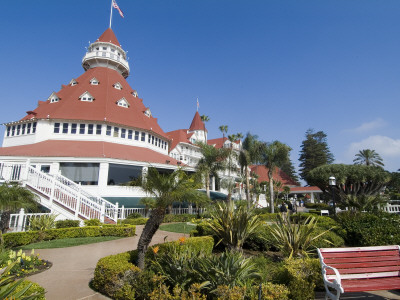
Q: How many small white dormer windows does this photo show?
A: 8